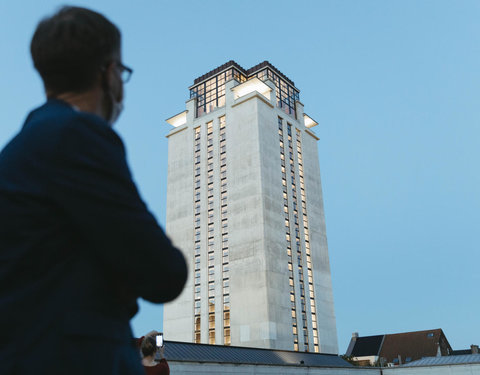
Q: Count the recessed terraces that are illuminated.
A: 3